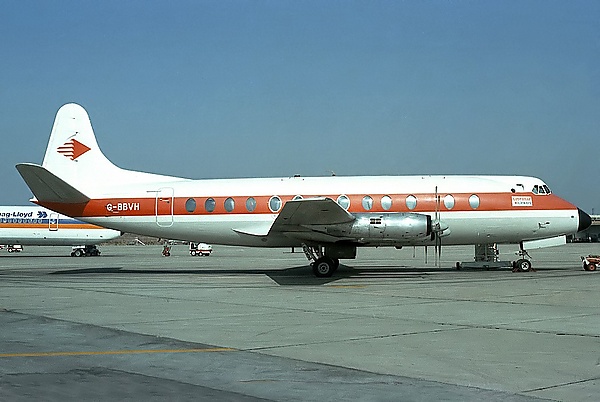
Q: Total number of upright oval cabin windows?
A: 12